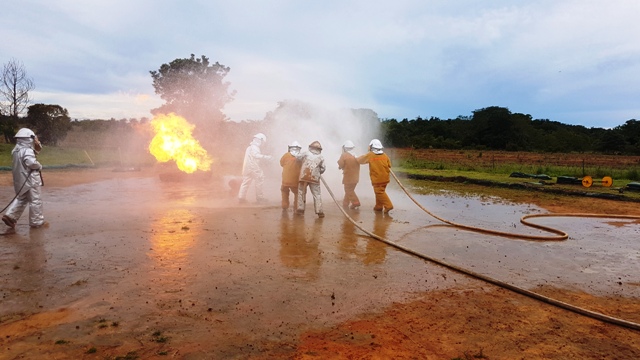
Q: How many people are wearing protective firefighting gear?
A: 6